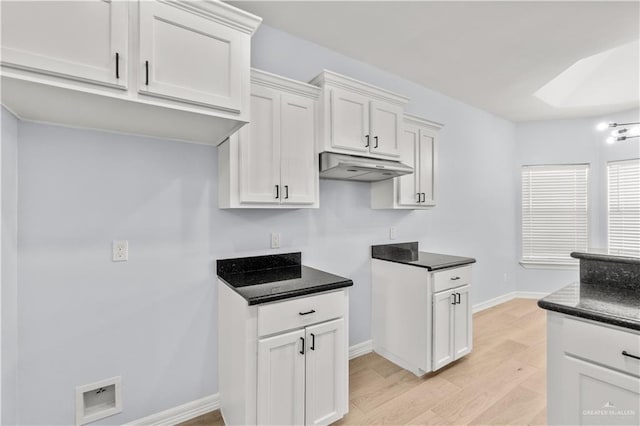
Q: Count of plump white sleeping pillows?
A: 0